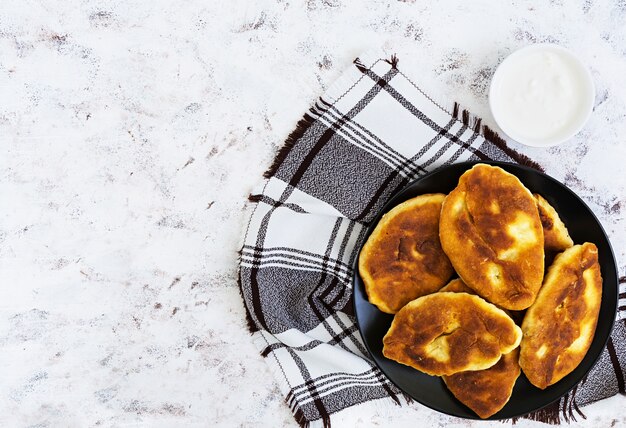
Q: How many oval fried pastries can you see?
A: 6